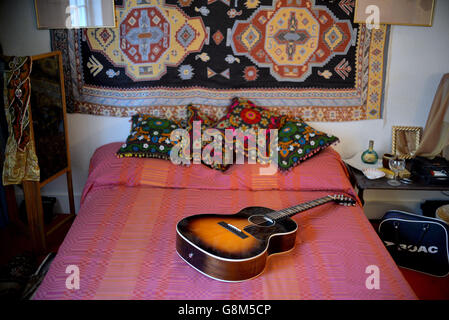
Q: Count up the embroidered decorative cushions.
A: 4